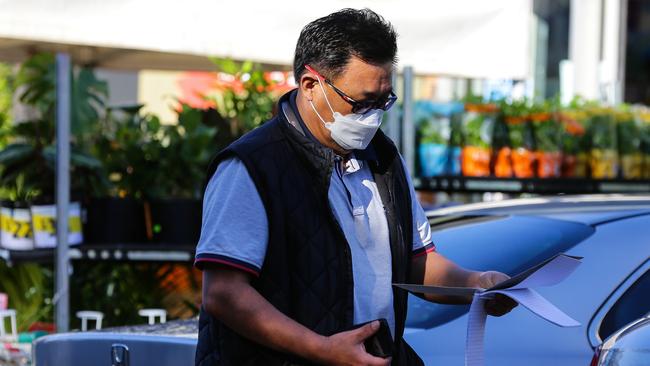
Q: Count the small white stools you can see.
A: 3